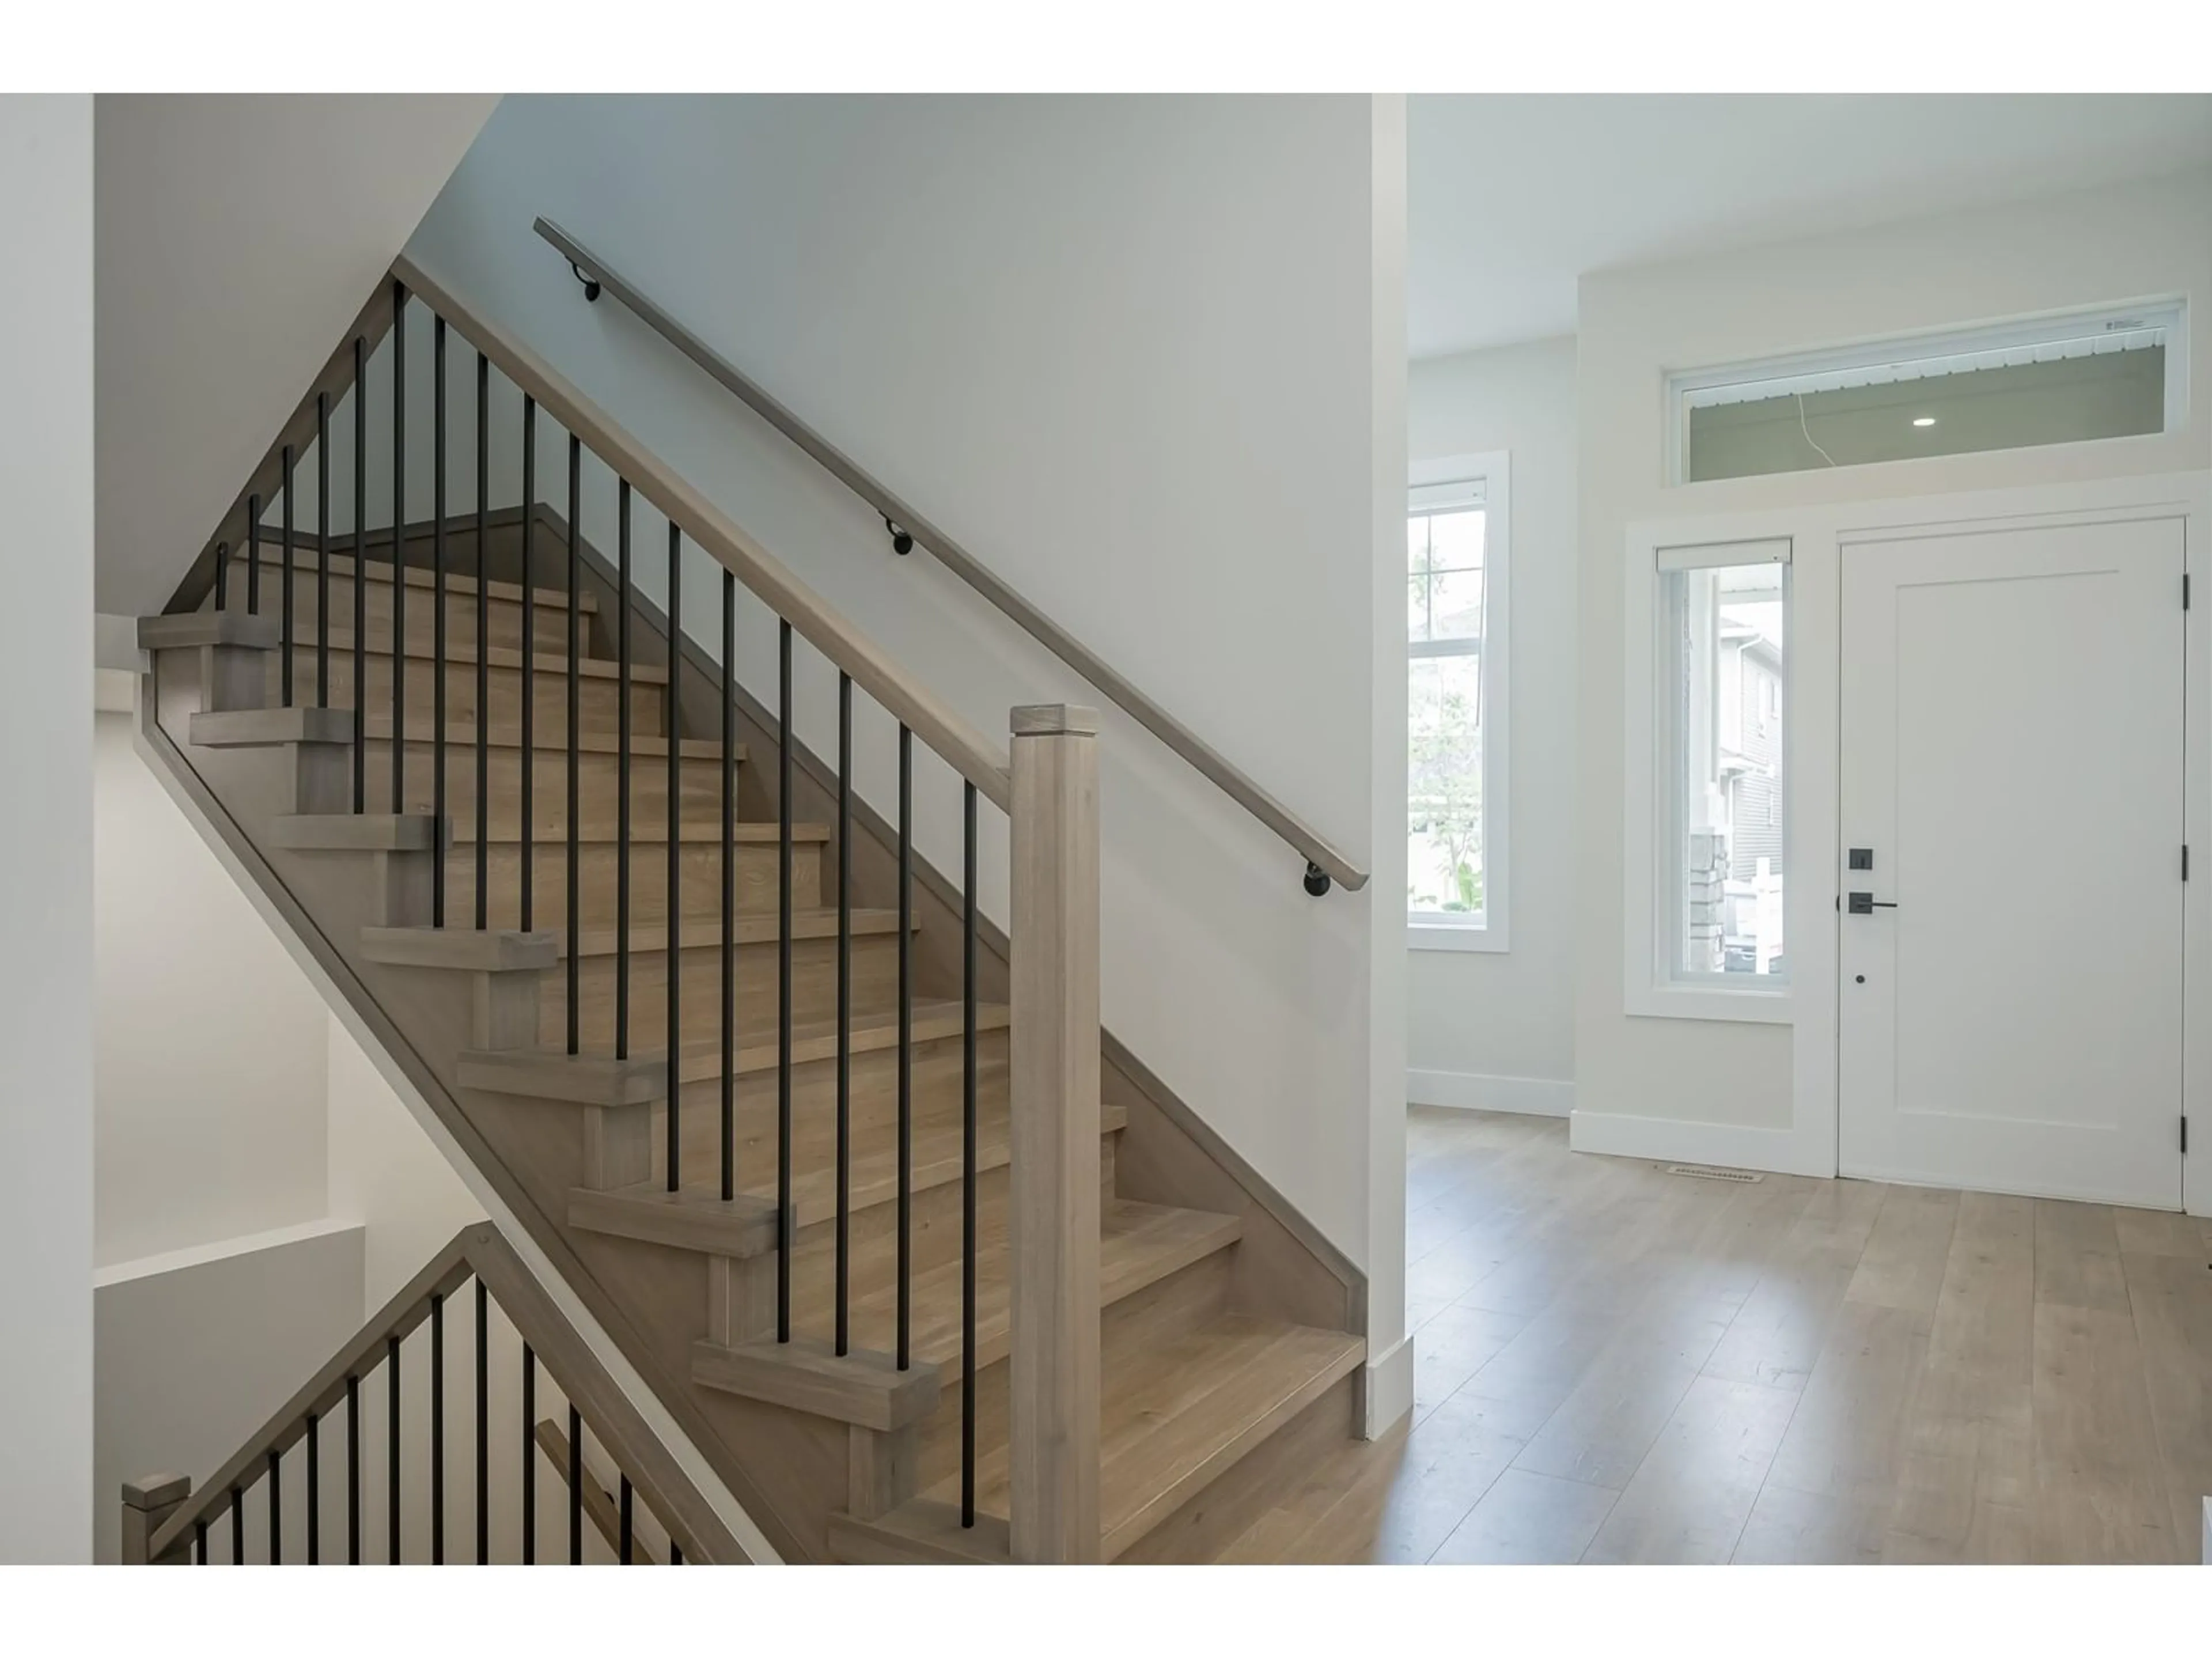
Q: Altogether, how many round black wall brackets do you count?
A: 3